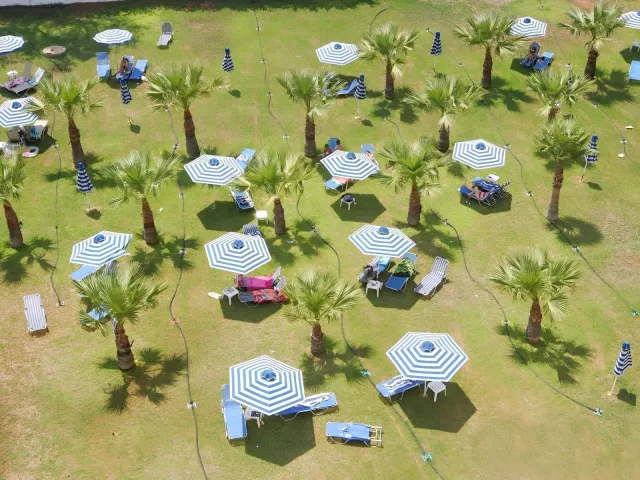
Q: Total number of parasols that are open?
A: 14